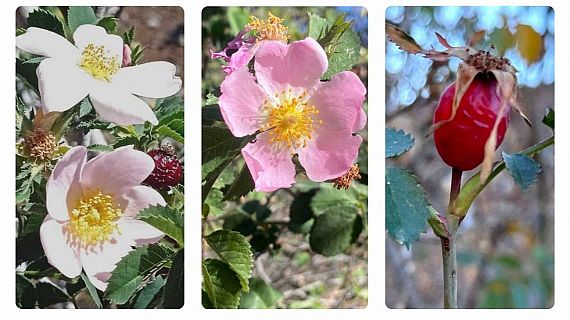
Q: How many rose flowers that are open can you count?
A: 3